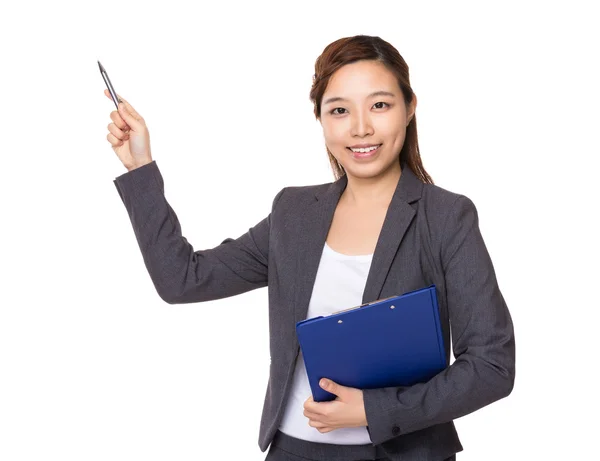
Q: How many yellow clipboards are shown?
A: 0